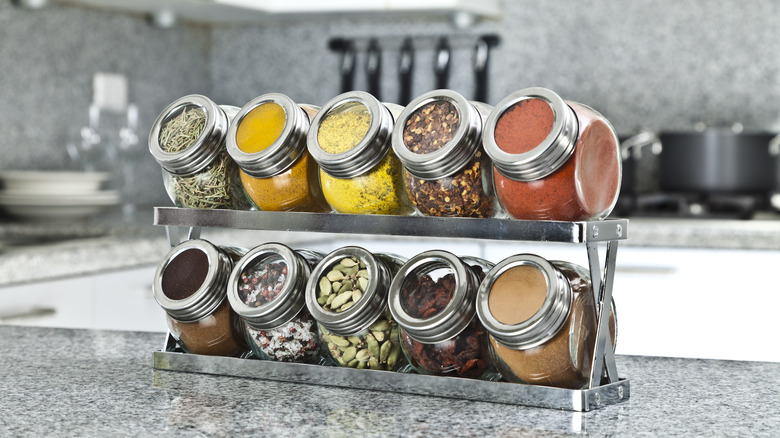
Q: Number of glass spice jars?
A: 10